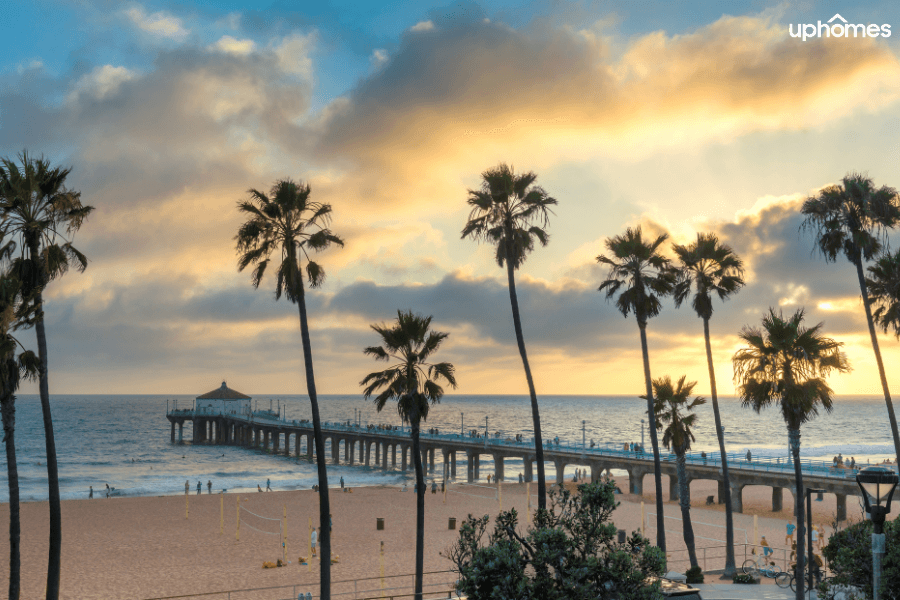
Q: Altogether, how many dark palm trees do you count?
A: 11